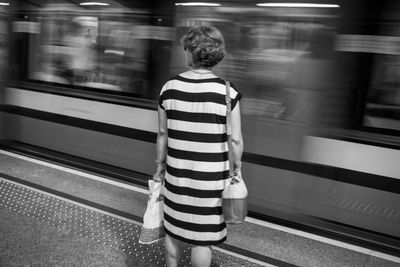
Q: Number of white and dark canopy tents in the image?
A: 0